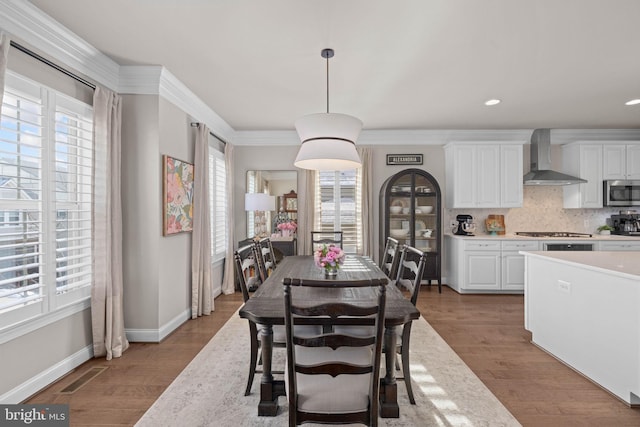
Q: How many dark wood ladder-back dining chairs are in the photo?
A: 6